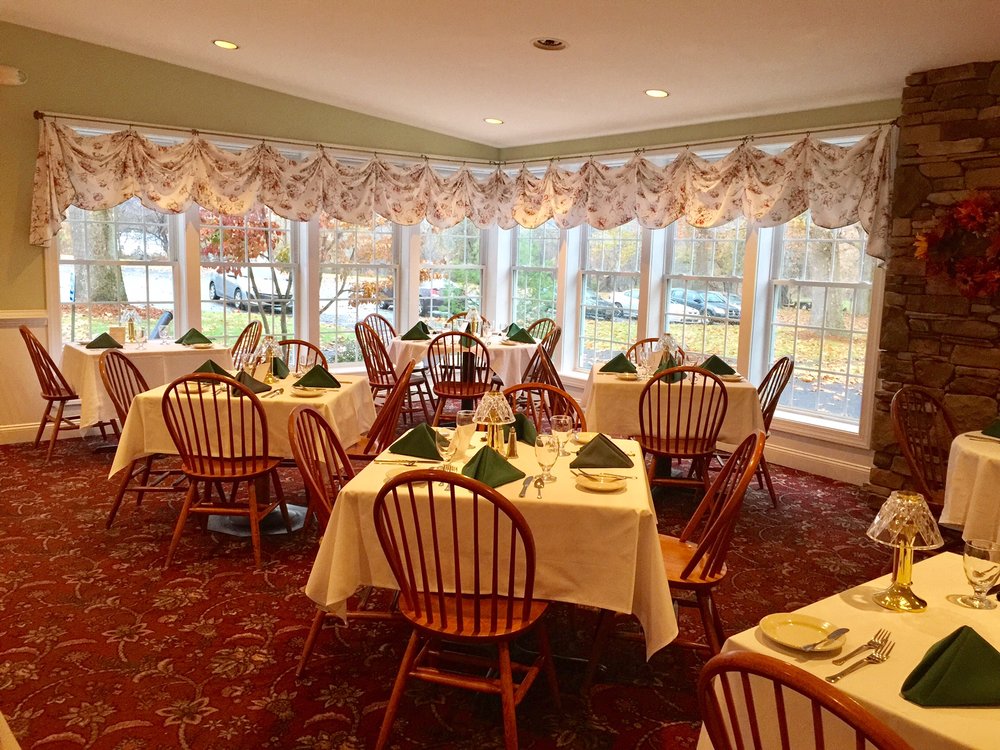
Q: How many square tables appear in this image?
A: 5